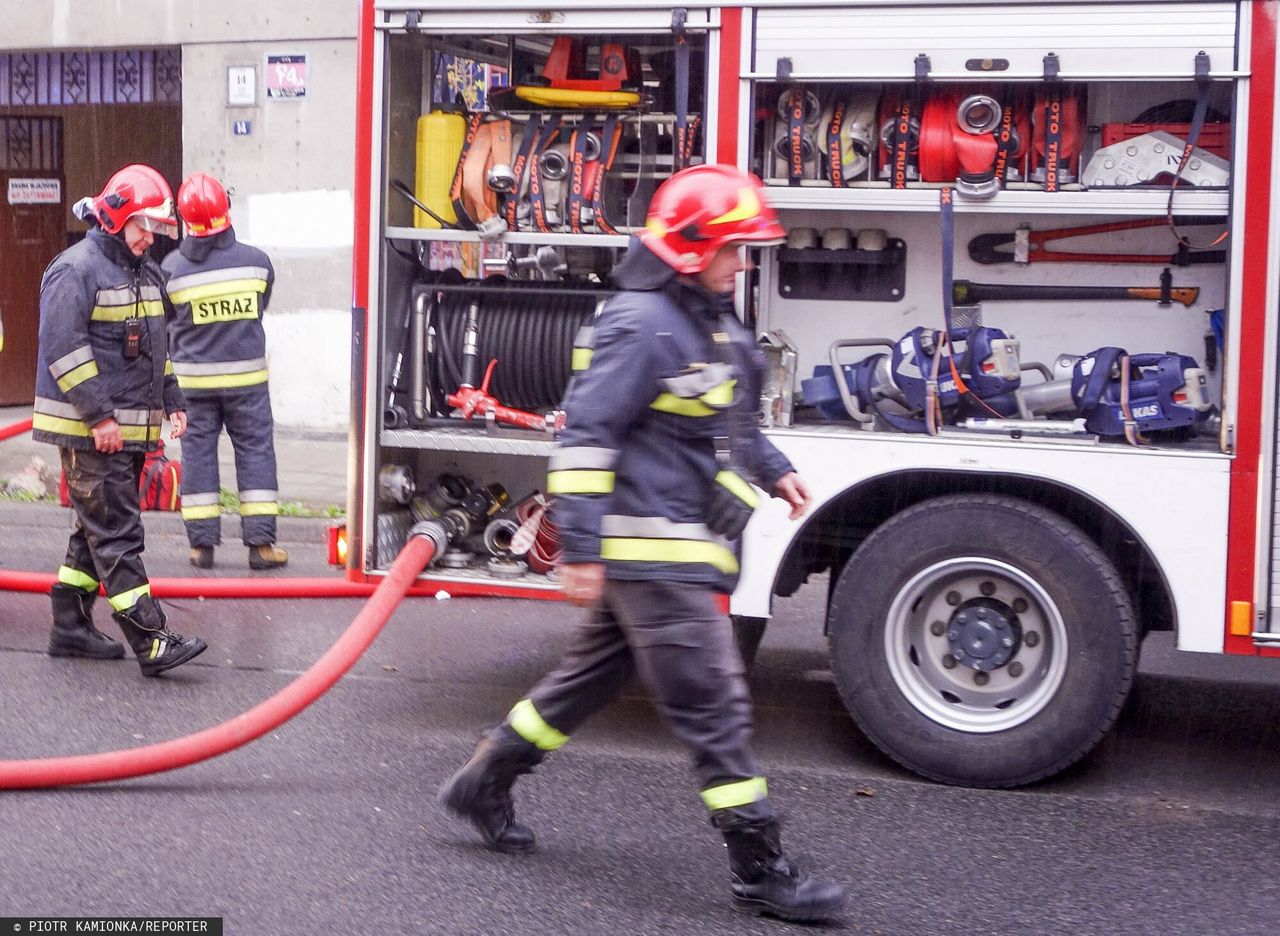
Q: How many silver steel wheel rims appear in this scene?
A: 1